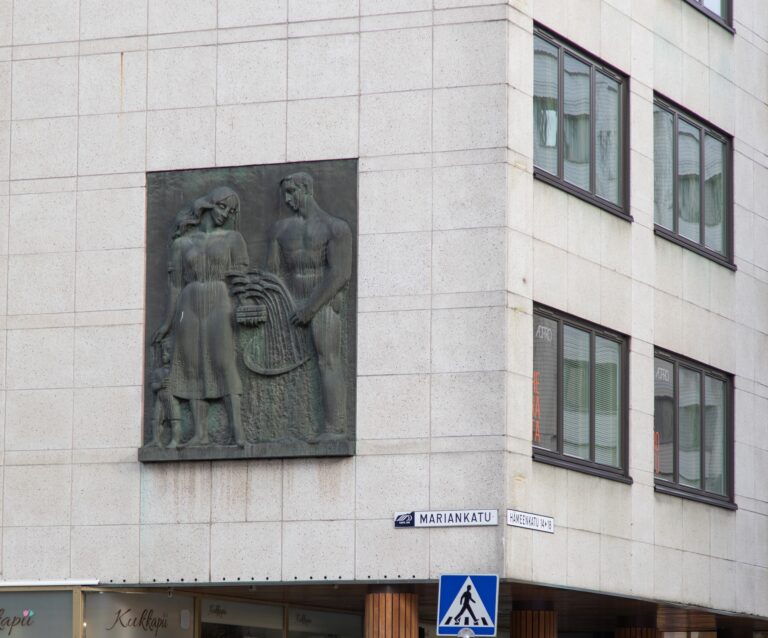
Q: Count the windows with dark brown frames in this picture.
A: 5